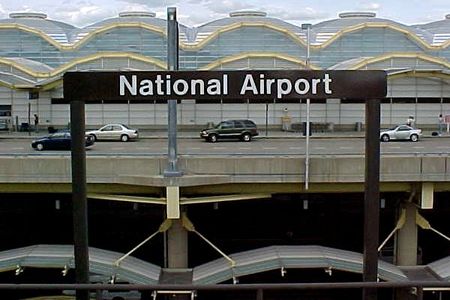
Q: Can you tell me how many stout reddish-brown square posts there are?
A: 2